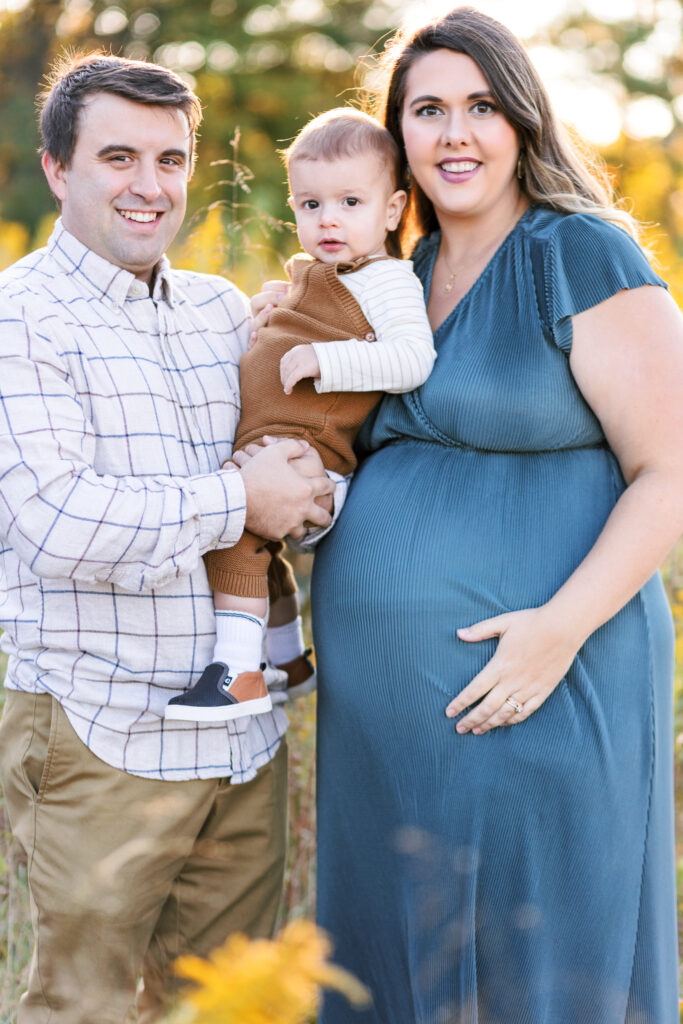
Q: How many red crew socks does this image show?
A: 0